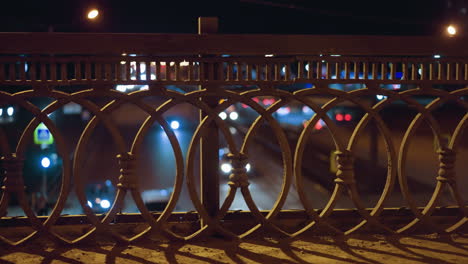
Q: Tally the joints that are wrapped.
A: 5